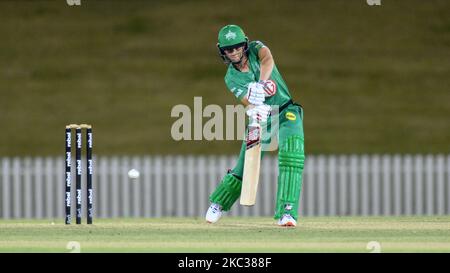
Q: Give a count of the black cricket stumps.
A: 3